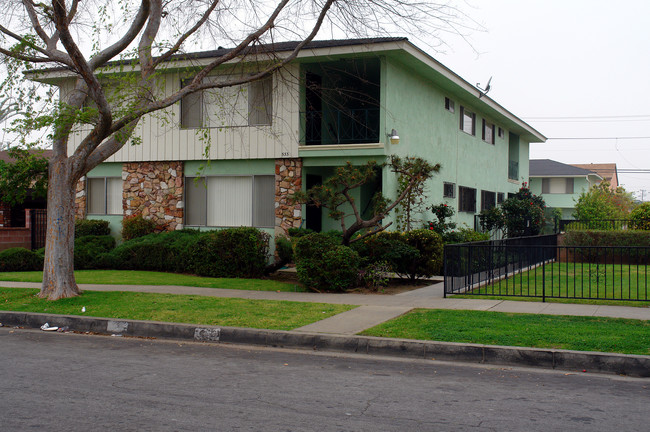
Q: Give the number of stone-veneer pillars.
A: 3